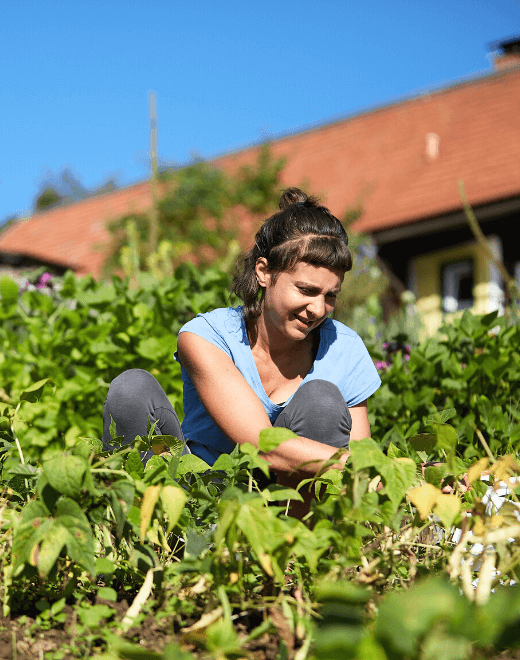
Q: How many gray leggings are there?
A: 1